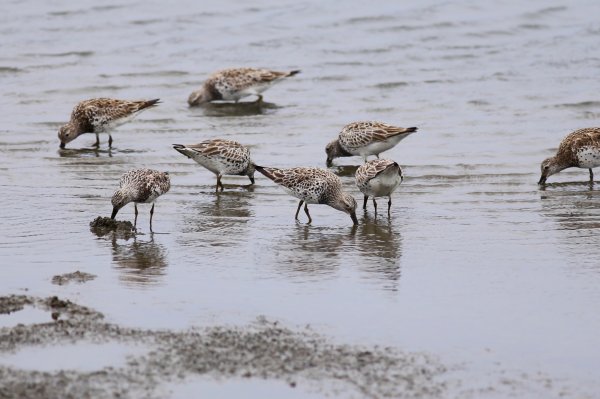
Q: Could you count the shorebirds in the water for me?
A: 8